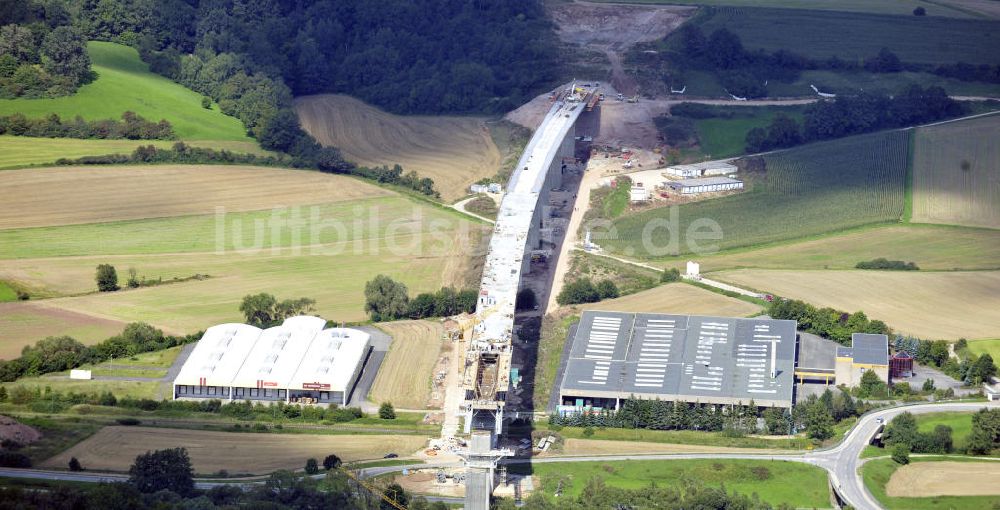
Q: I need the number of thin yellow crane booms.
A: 2